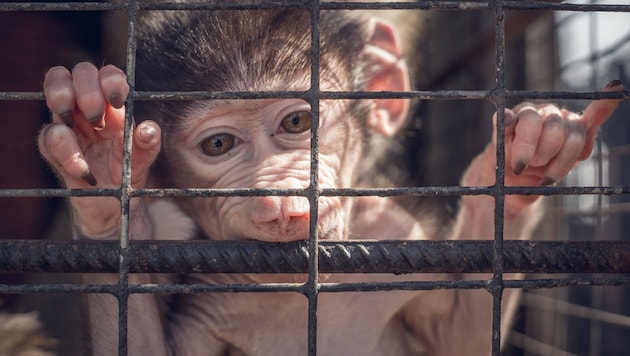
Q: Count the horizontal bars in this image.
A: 5